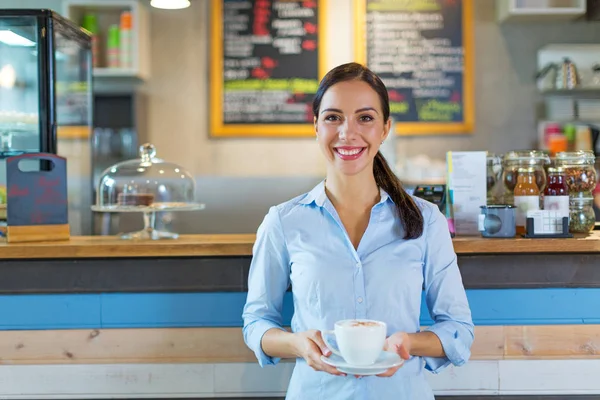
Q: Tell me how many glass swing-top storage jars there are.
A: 4